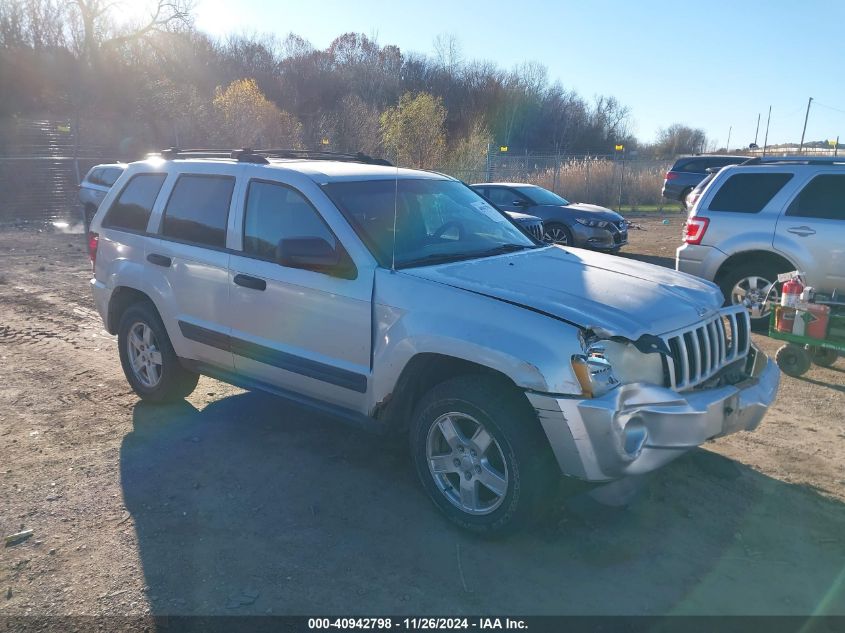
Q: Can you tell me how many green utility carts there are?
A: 1